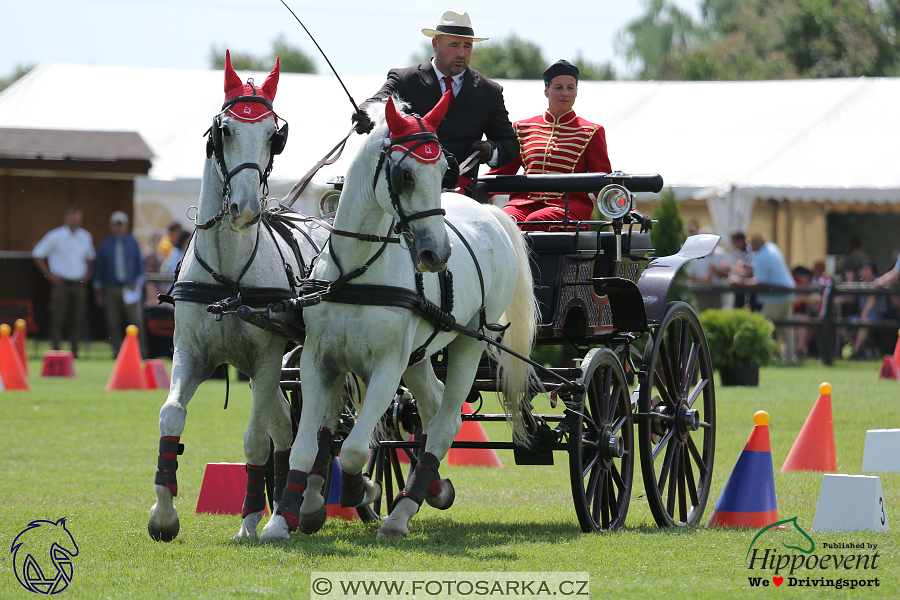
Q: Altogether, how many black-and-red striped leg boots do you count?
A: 8